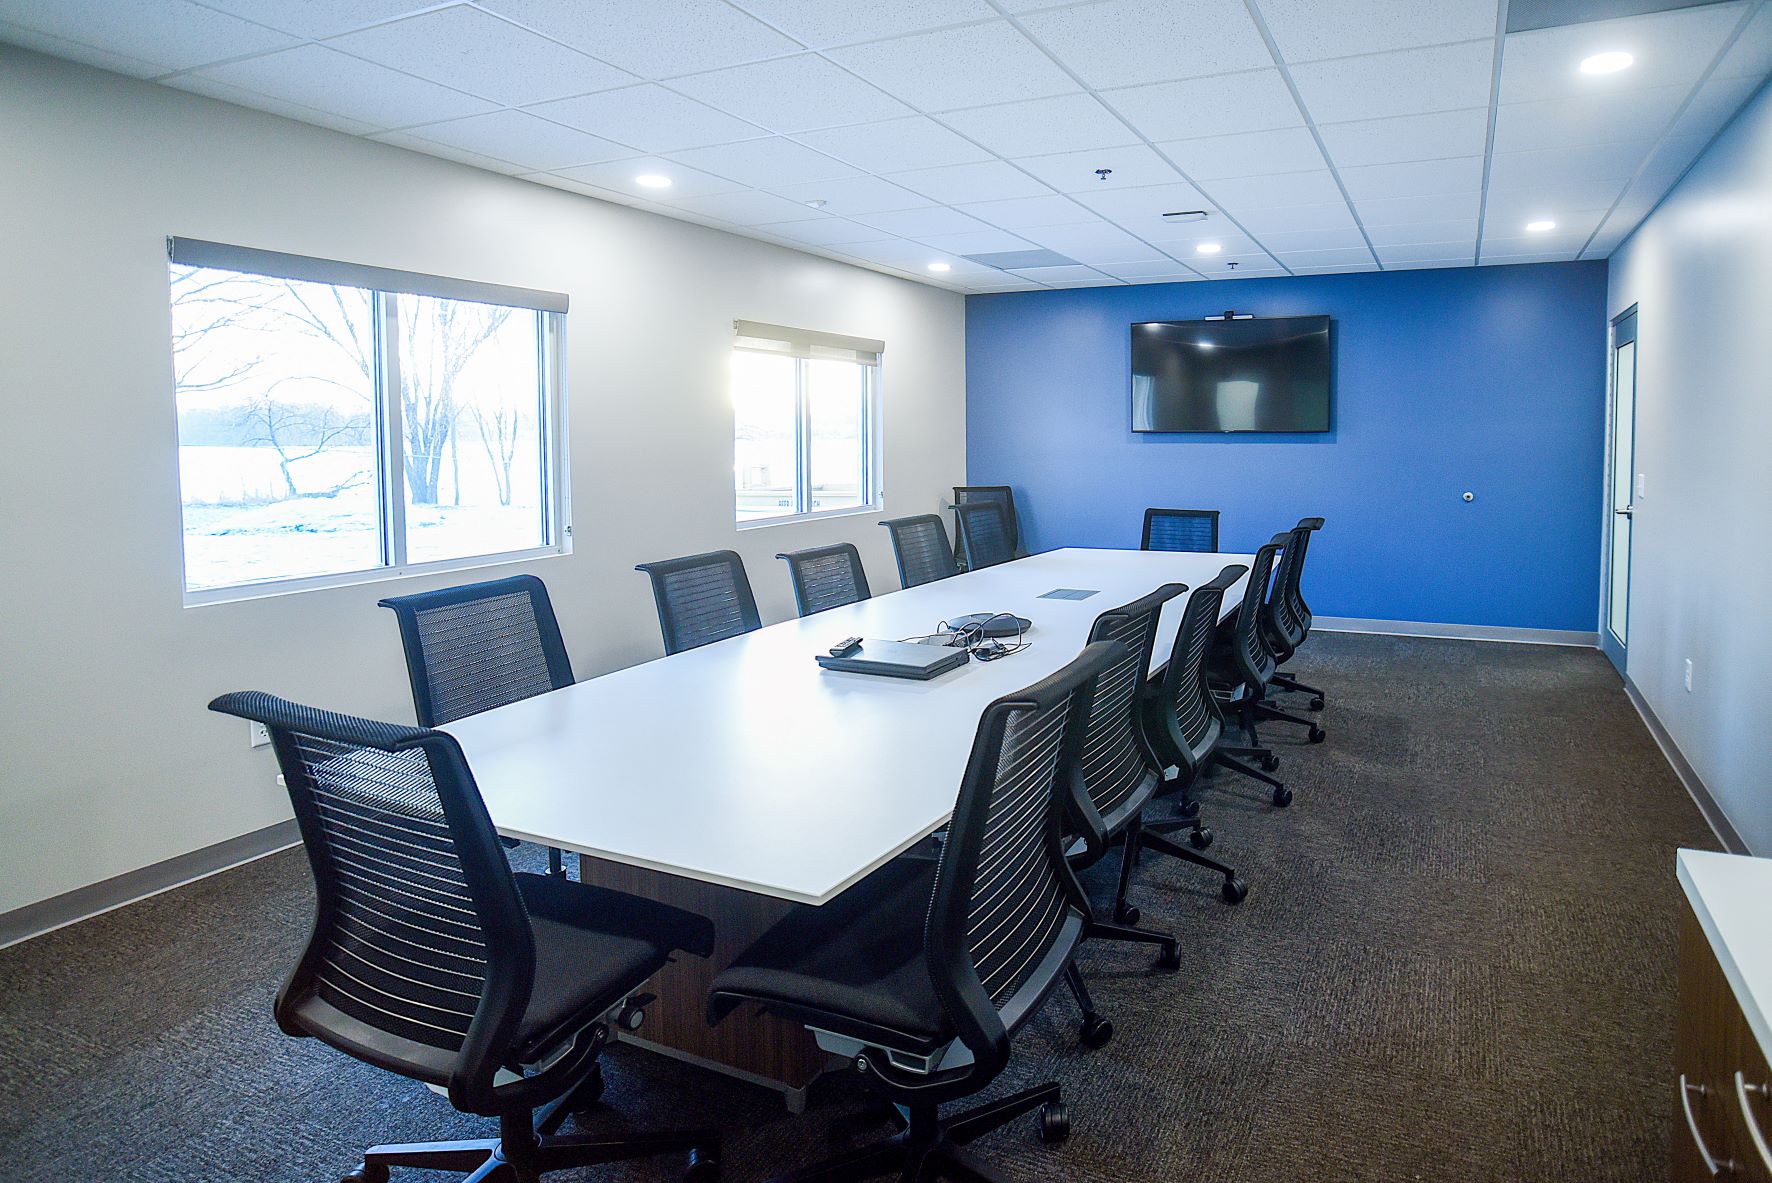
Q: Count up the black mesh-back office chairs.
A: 14